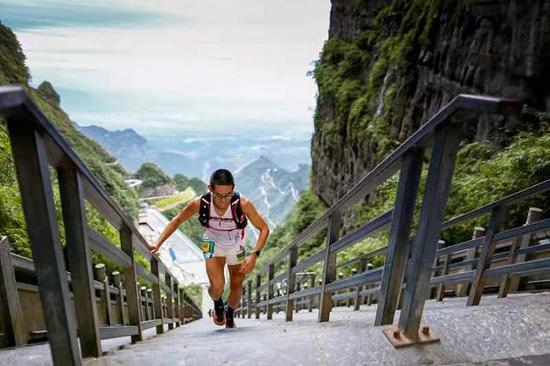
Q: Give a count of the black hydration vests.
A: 1